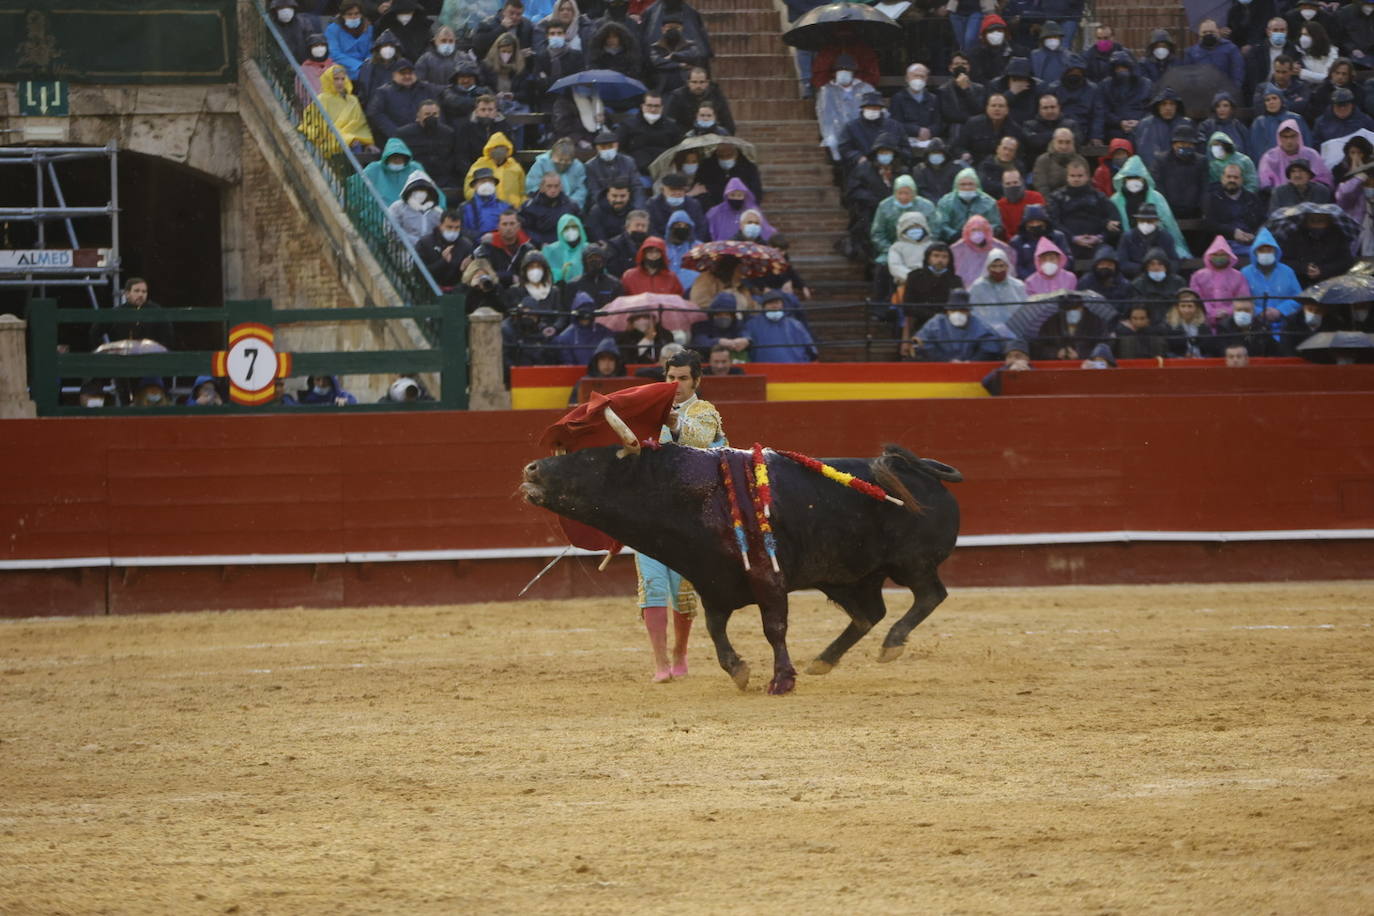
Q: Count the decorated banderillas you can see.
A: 4